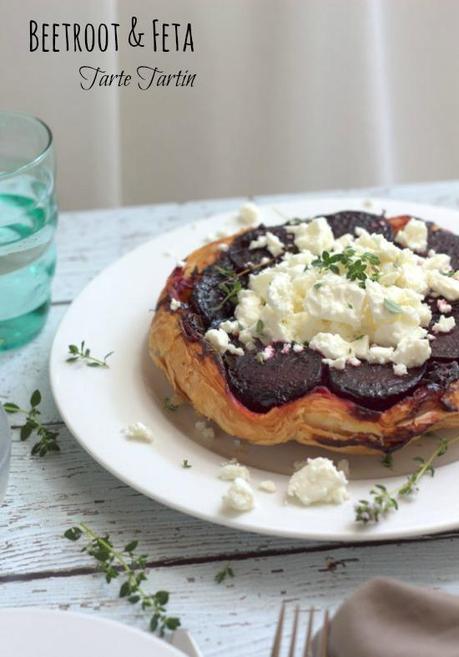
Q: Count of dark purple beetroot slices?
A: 7